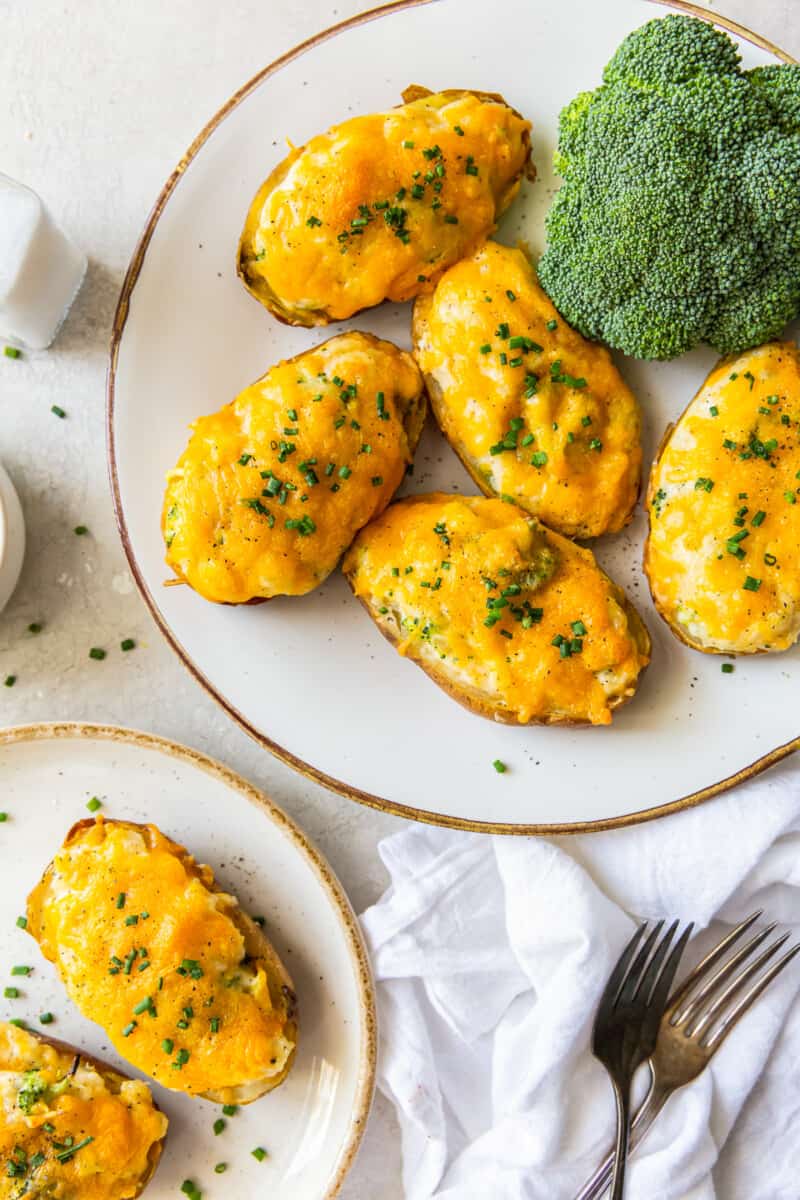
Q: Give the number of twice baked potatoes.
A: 7